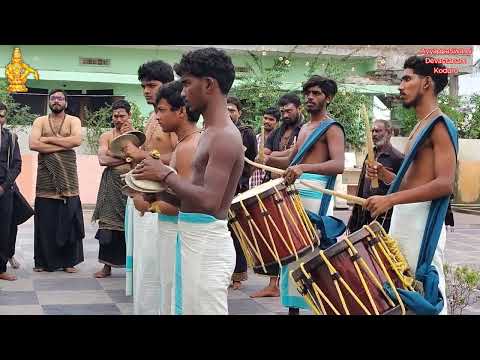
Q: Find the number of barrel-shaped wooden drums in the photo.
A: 2